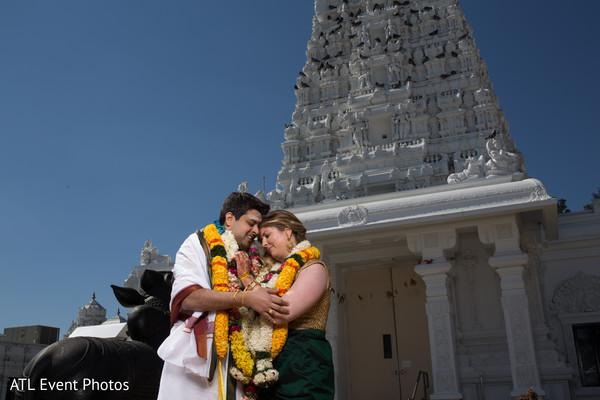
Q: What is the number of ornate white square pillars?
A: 2